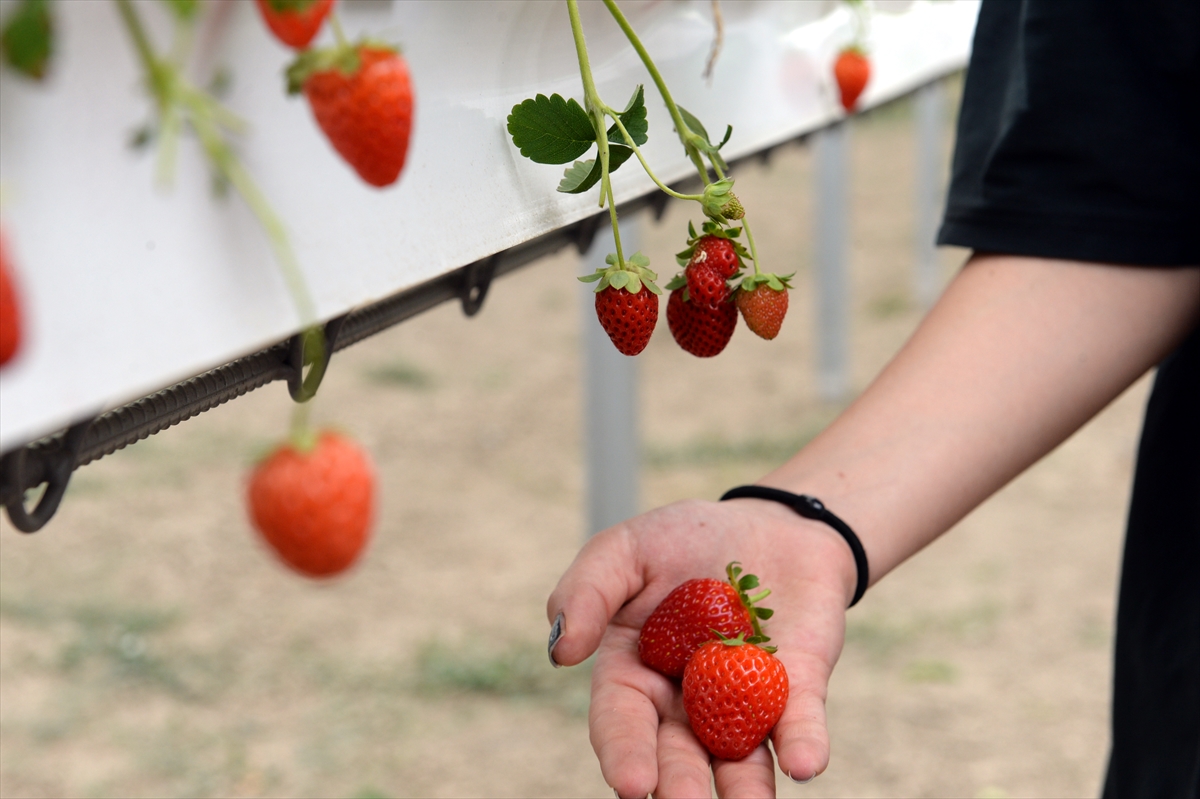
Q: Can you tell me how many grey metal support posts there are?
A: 3